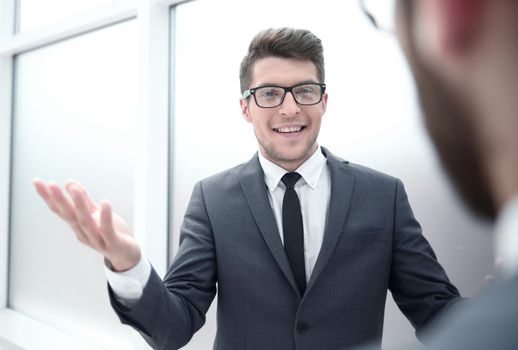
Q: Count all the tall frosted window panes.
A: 2